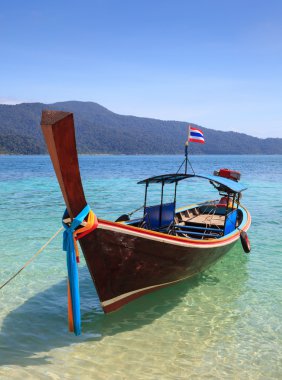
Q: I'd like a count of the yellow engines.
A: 0